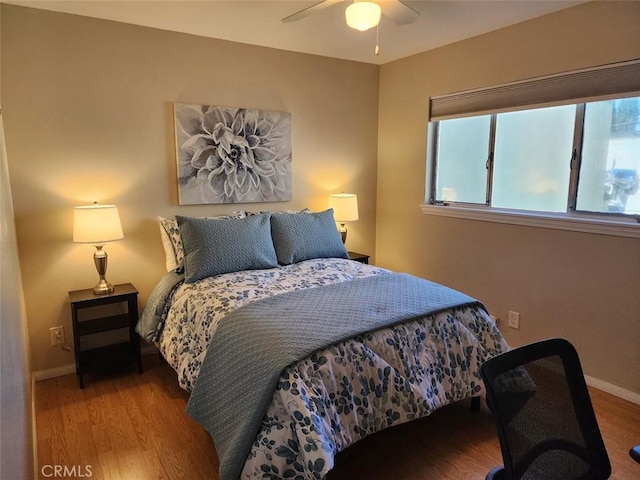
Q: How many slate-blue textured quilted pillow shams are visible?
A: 2